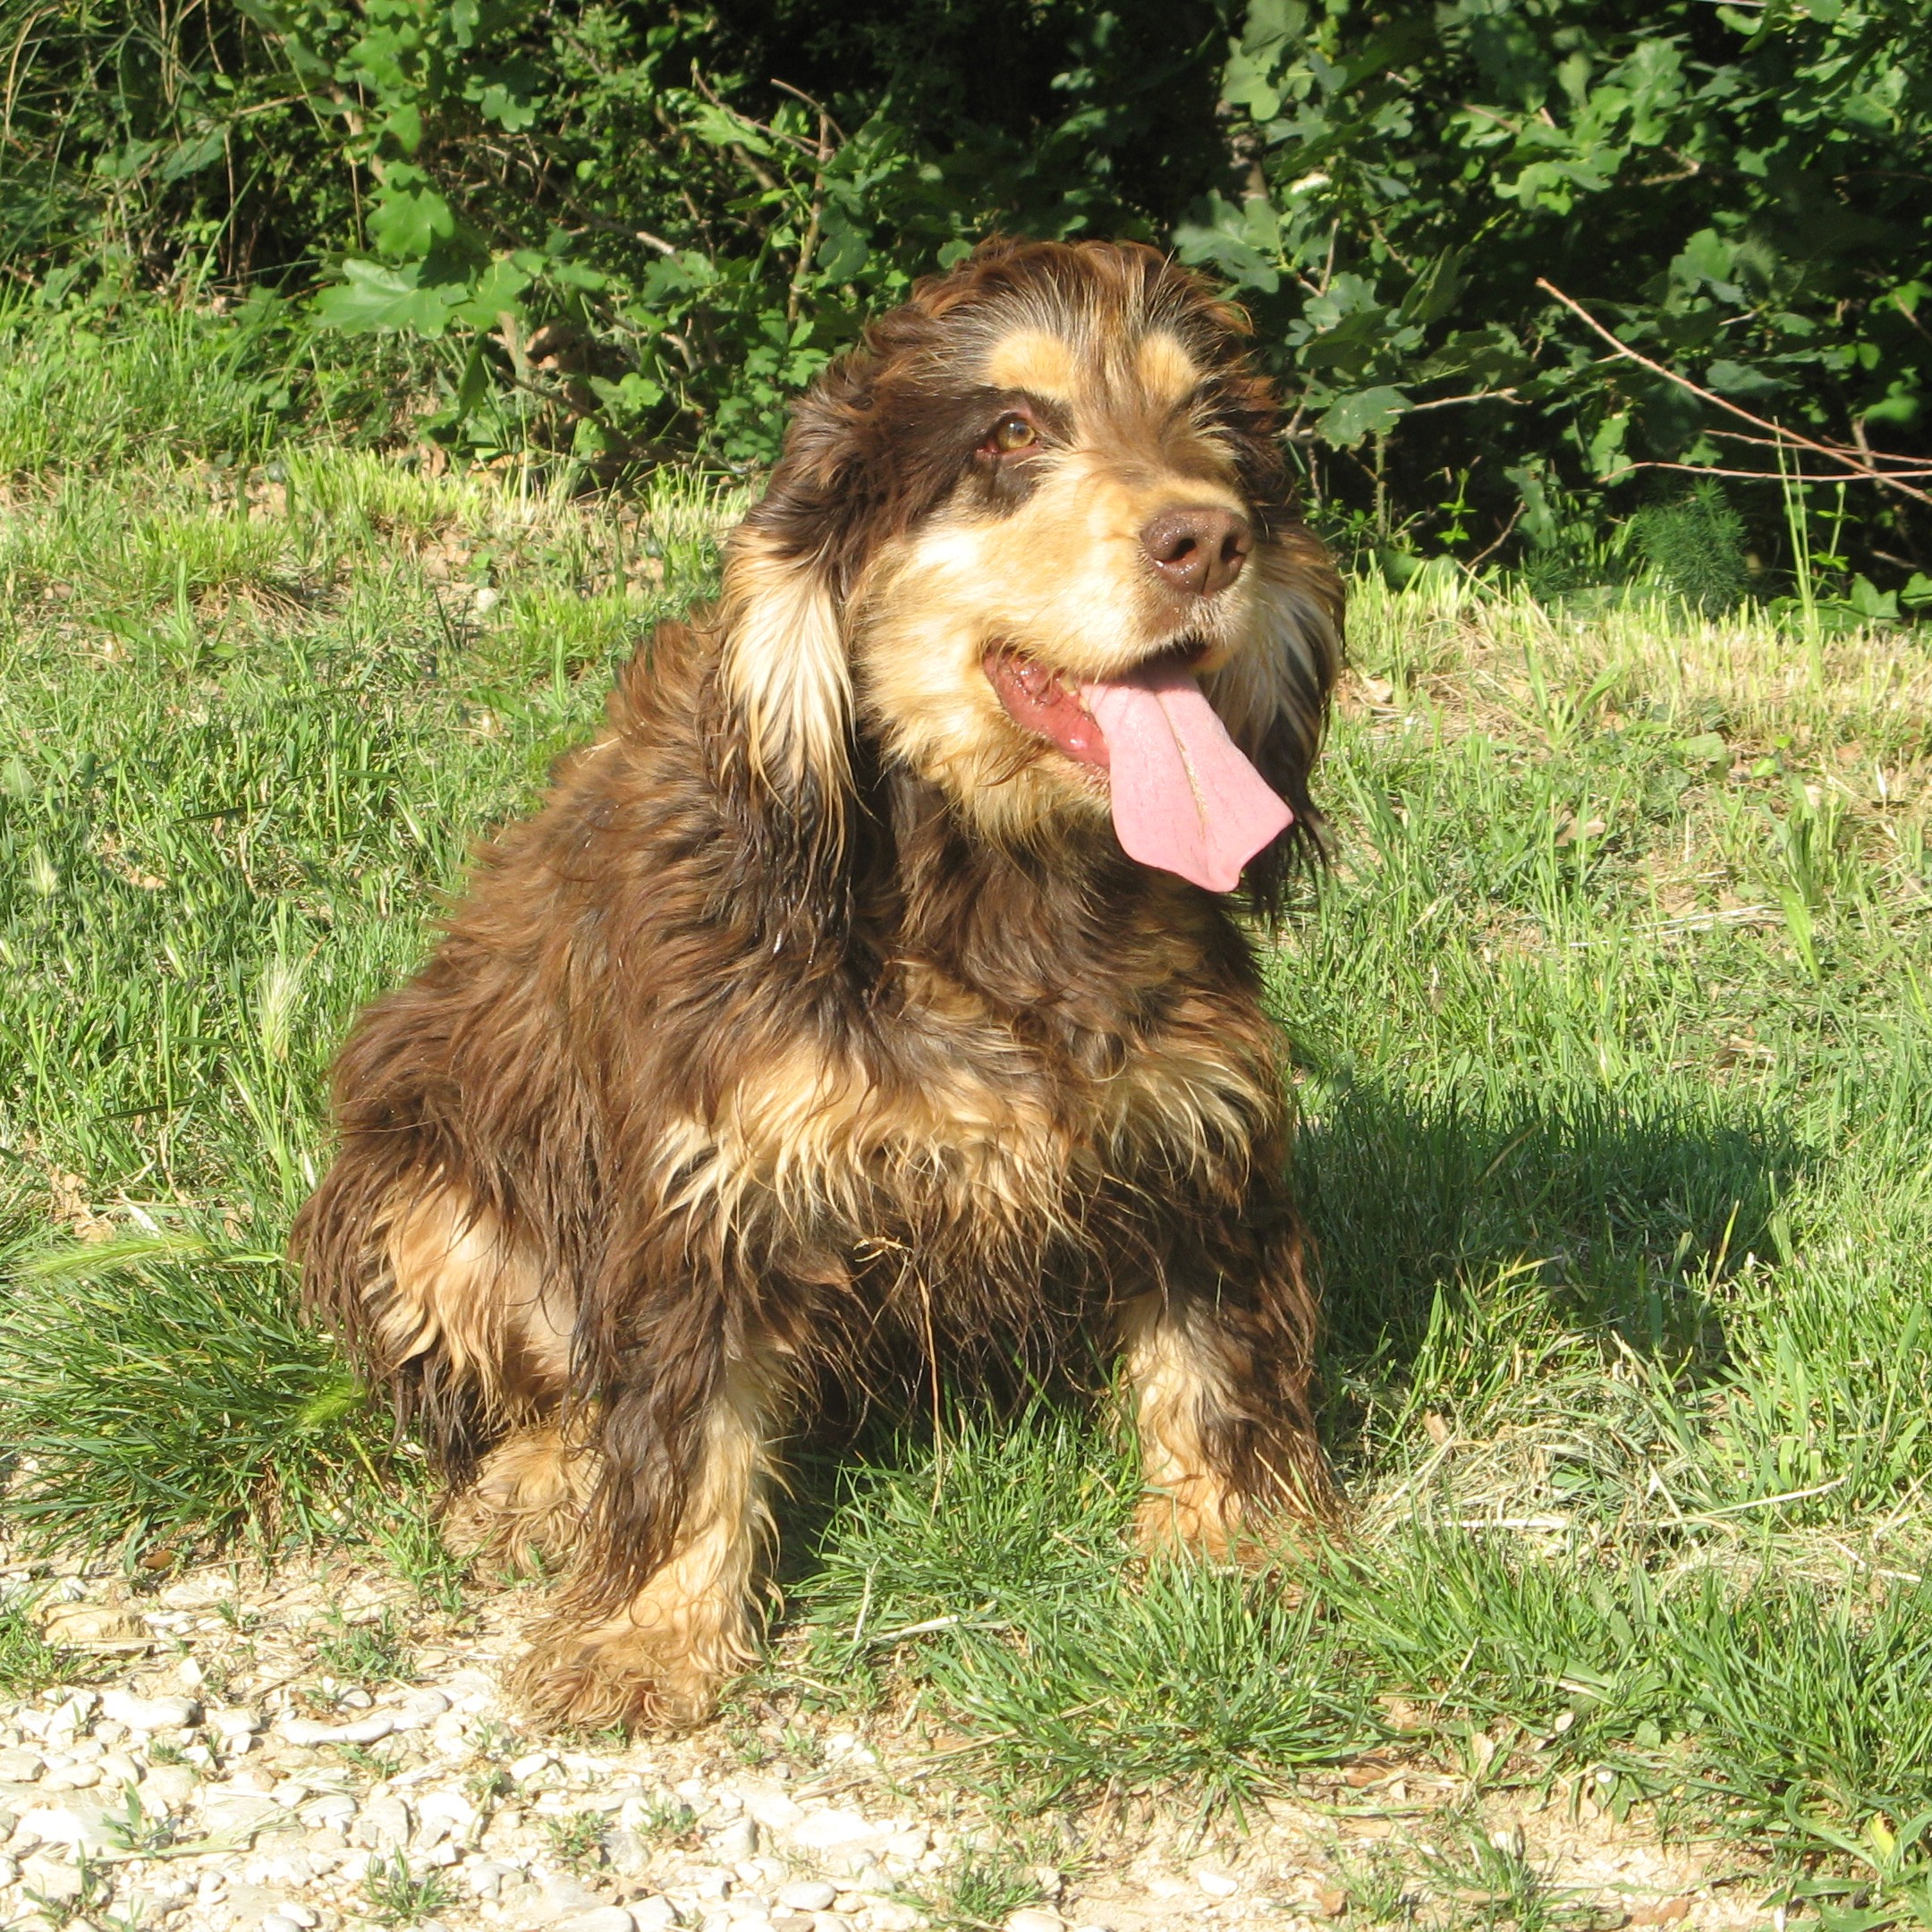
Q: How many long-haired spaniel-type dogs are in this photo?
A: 1